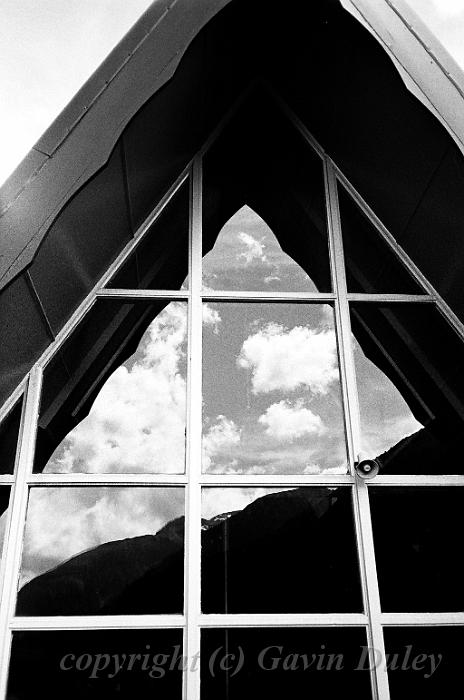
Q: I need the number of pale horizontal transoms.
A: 3